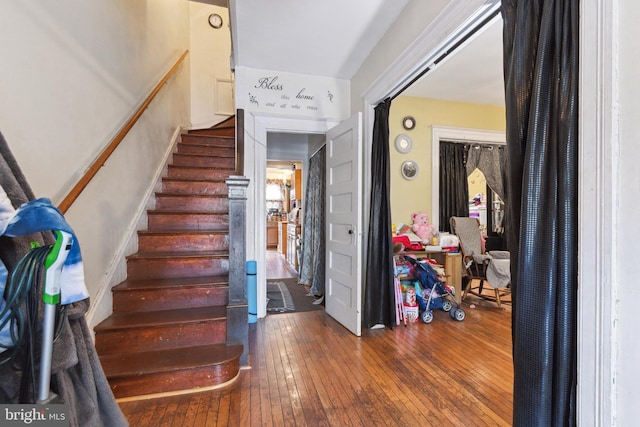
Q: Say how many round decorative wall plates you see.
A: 3